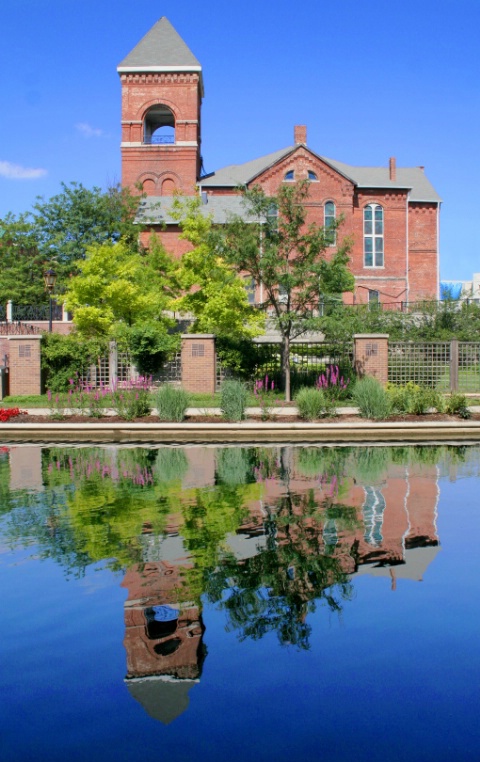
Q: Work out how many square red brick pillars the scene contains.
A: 3